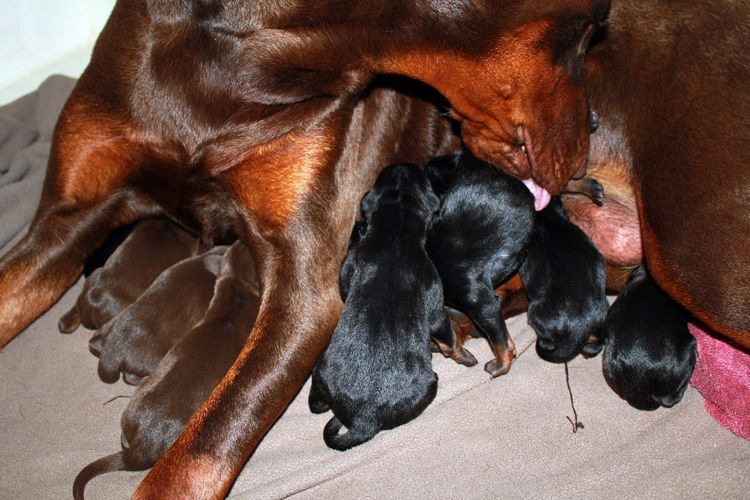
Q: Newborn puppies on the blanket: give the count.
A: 7